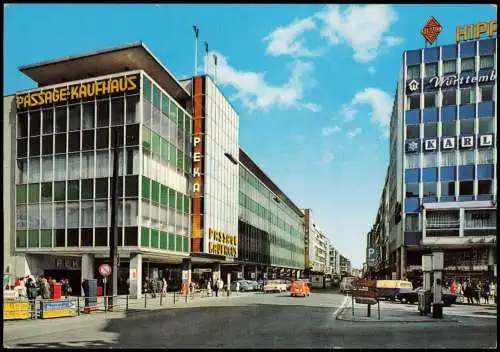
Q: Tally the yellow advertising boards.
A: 2